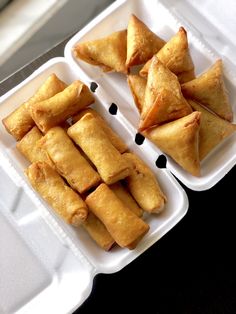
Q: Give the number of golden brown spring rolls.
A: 11